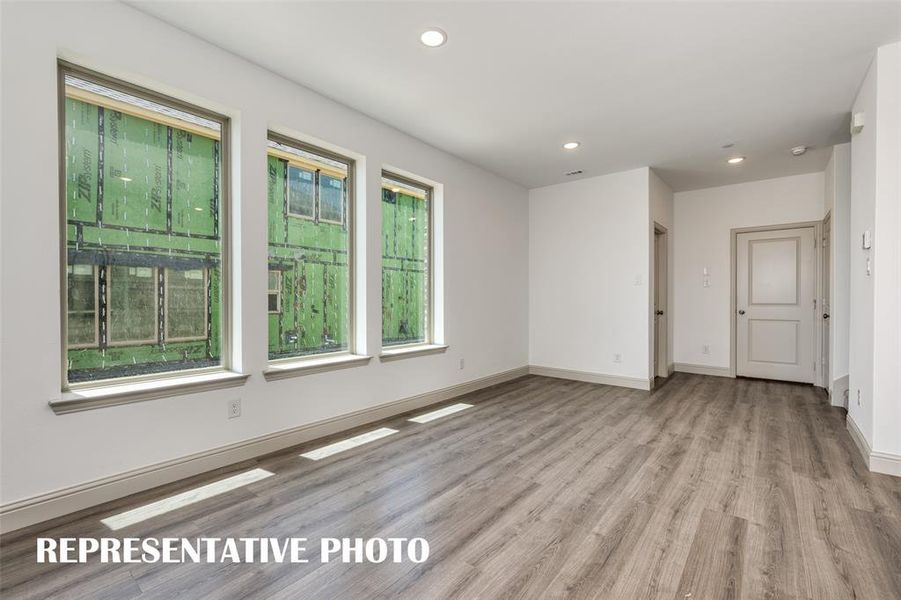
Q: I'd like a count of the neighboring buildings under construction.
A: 1